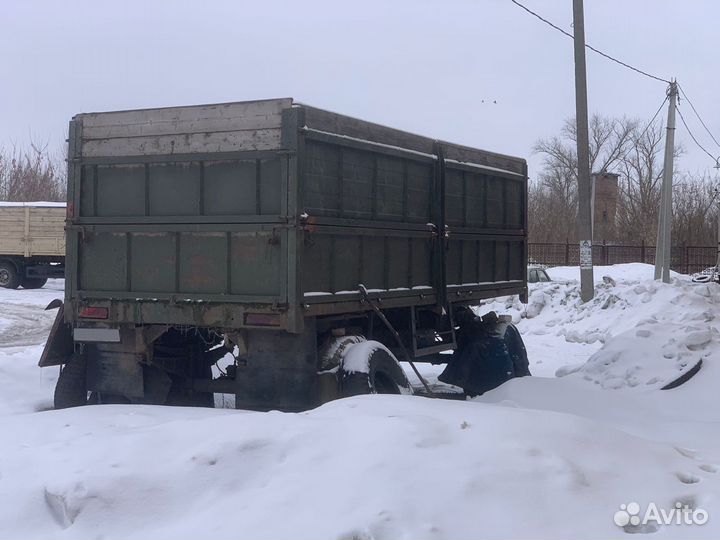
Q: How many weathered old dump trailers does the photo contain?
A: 1